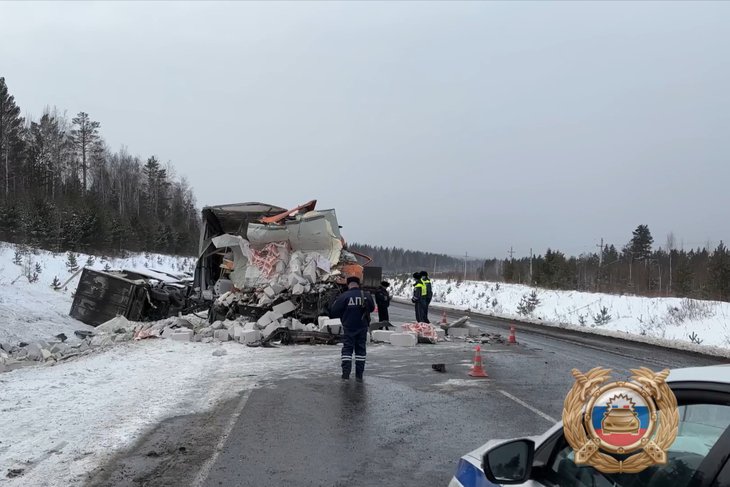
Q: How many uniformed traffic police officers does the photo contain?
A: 4